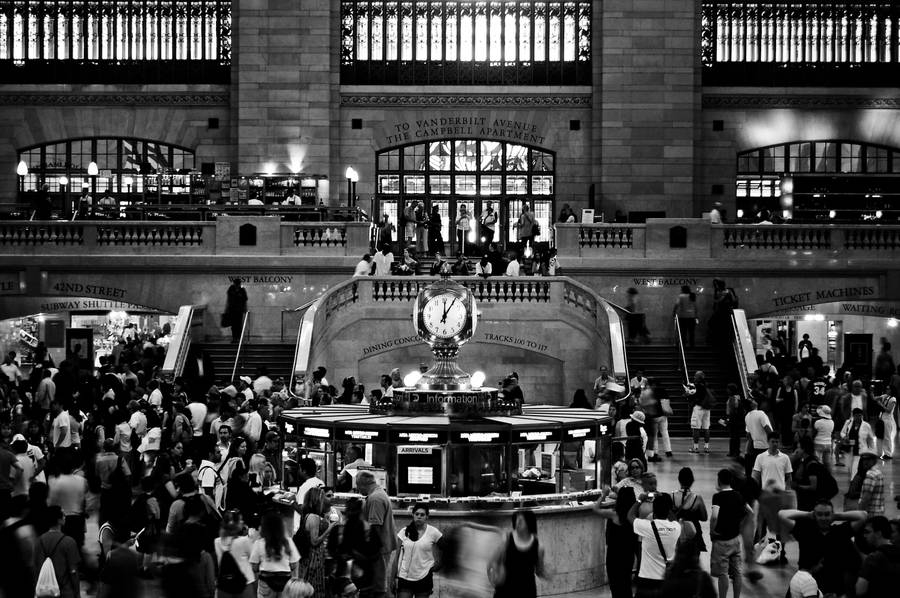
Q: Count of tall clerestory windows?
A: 3